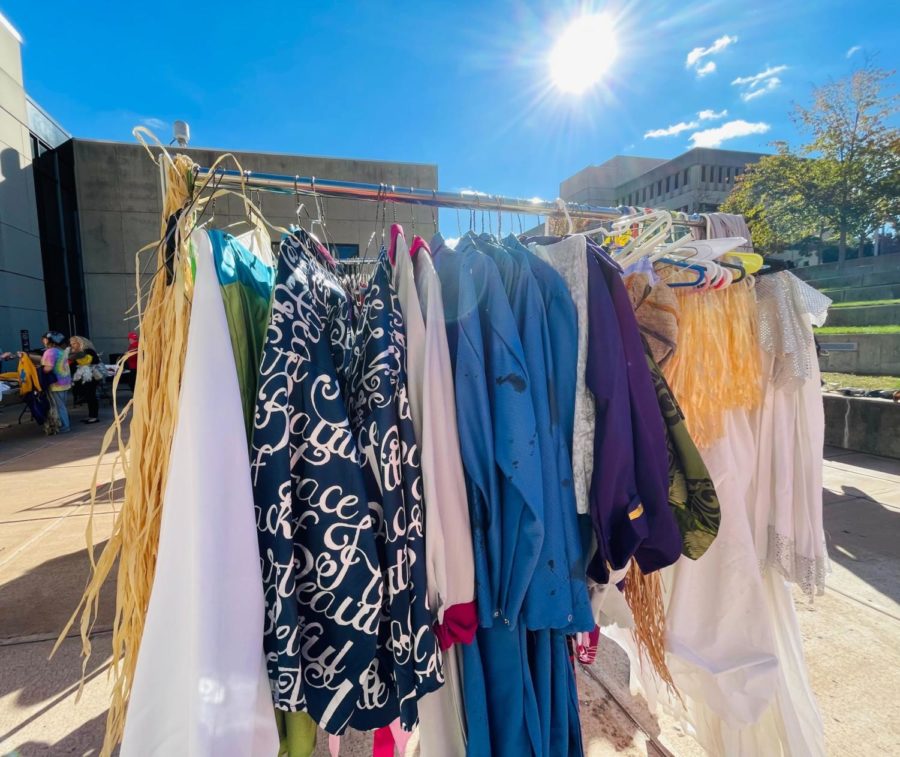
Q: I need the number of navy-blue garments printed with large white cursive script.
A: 2